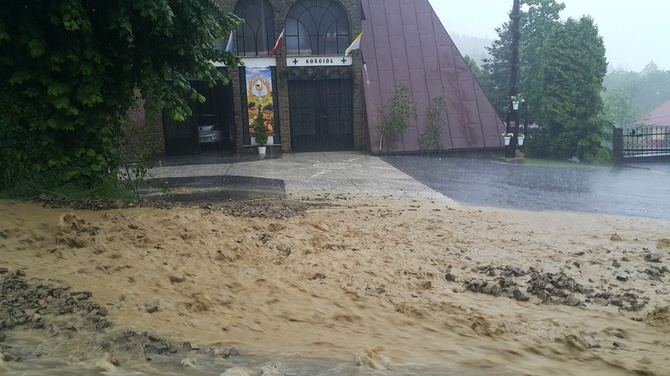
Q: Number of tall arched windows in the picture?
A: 2